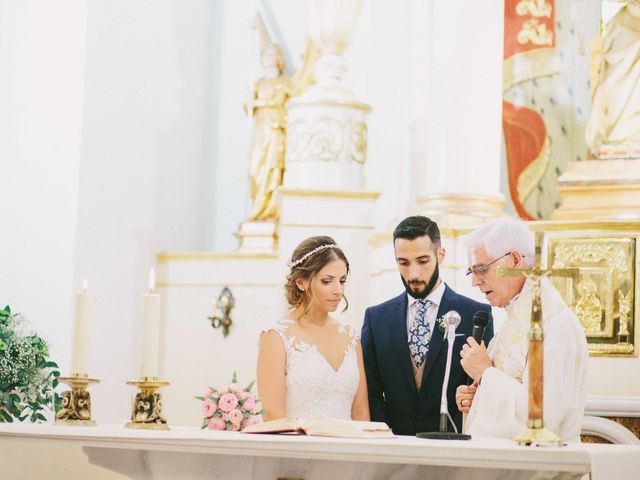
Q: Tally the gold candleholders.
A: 2